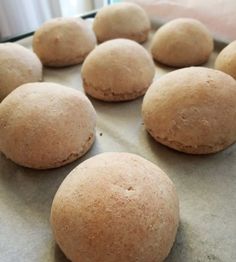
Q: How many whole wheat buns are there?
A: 9